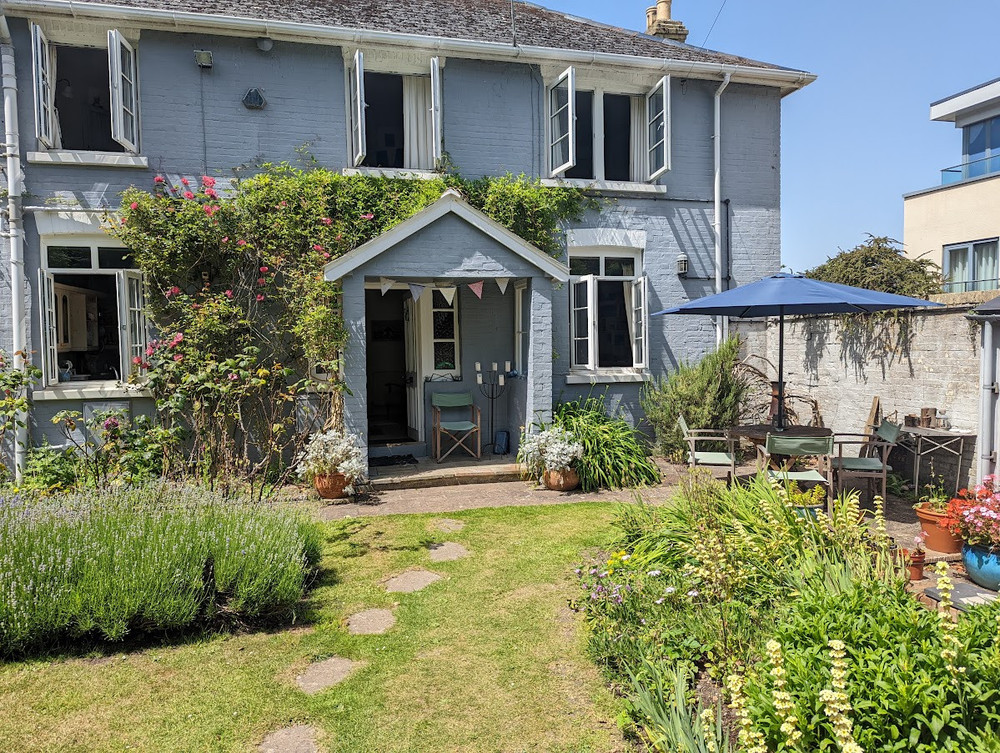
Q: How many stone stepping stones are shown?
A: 6